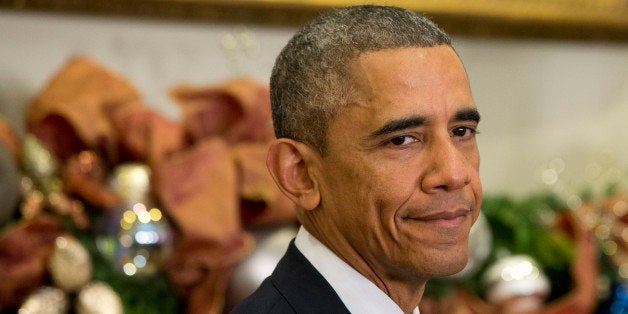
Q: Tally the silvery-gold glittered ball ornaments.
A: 3